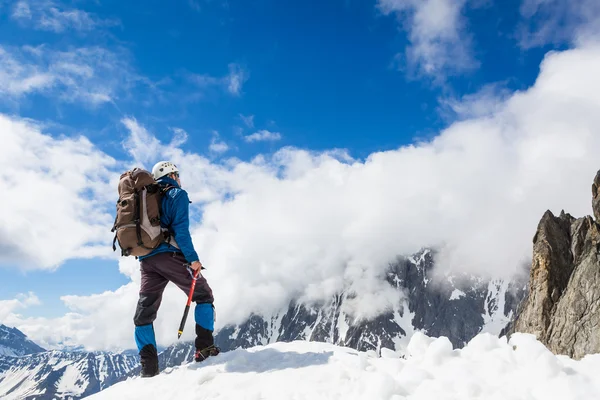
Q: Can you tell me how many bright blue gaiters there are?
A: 2